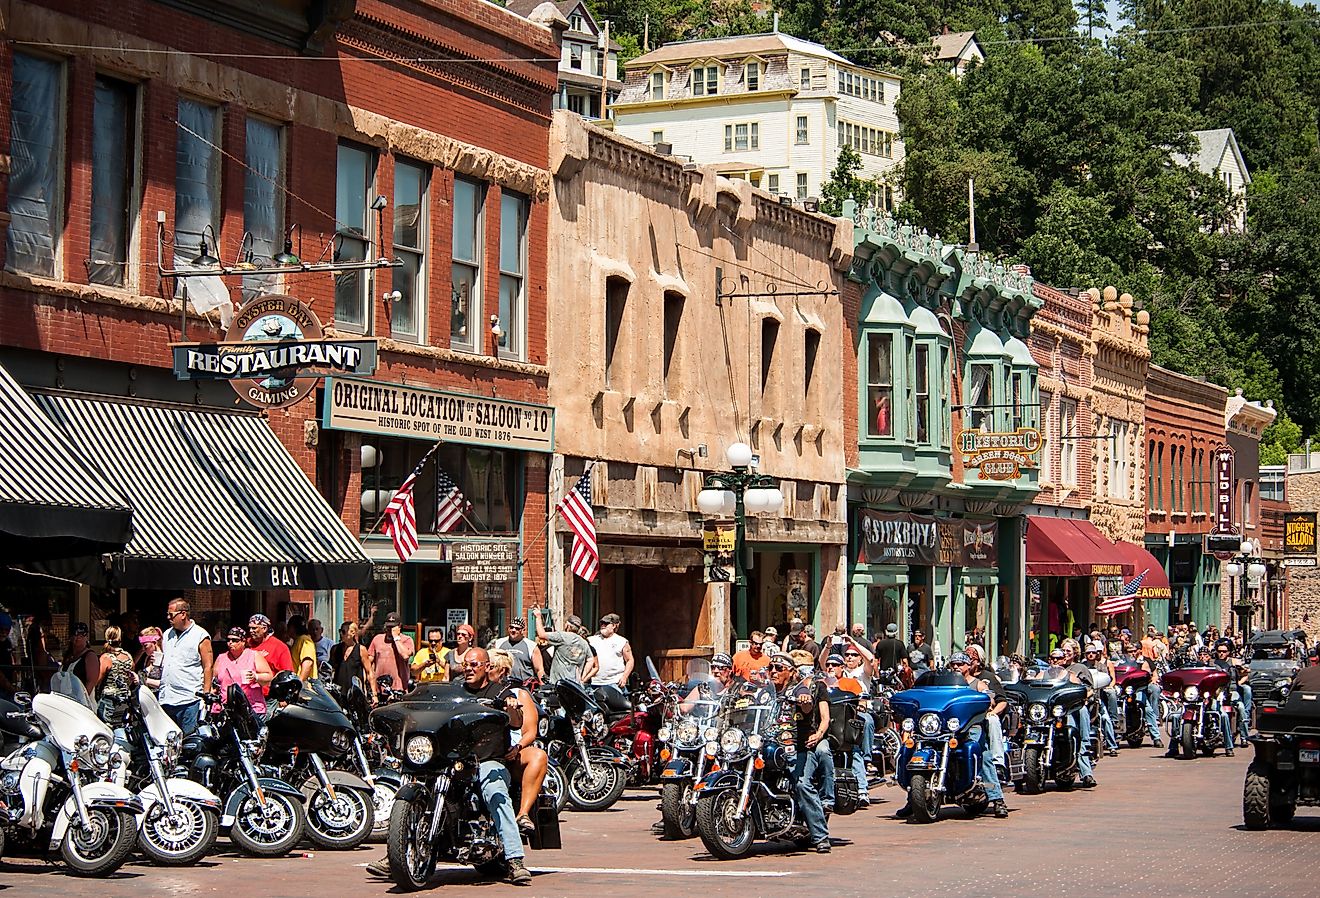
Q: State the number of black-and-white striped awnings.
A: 2